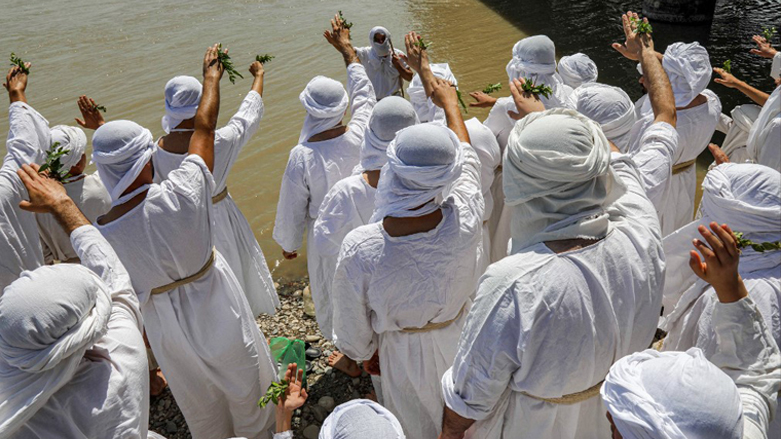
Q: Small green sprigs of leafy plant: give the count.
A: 15